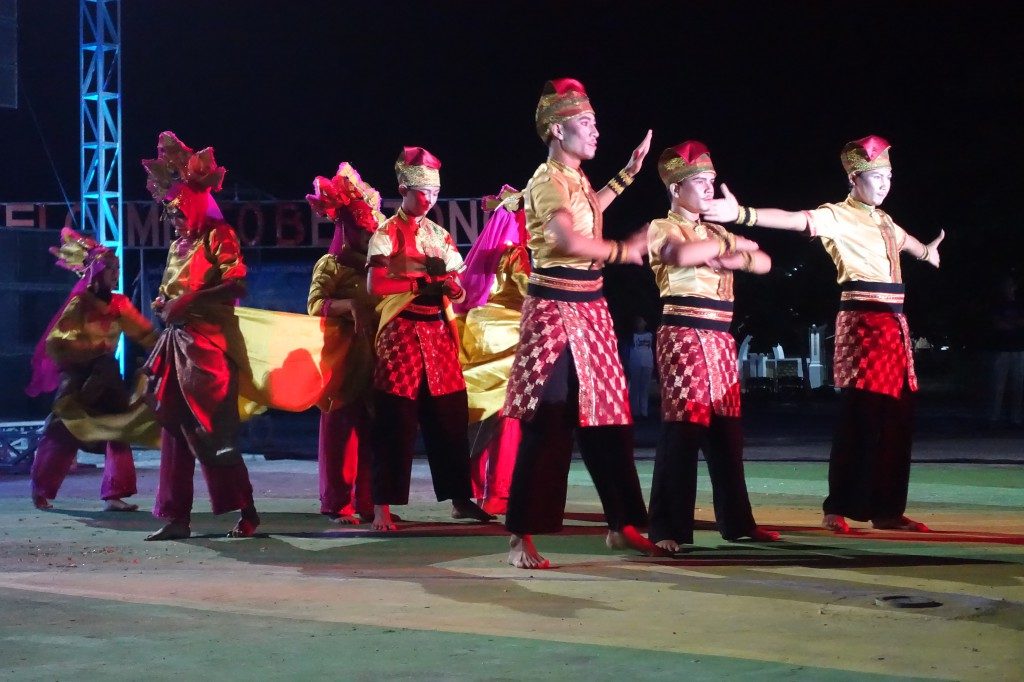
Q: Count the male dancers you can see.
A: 4